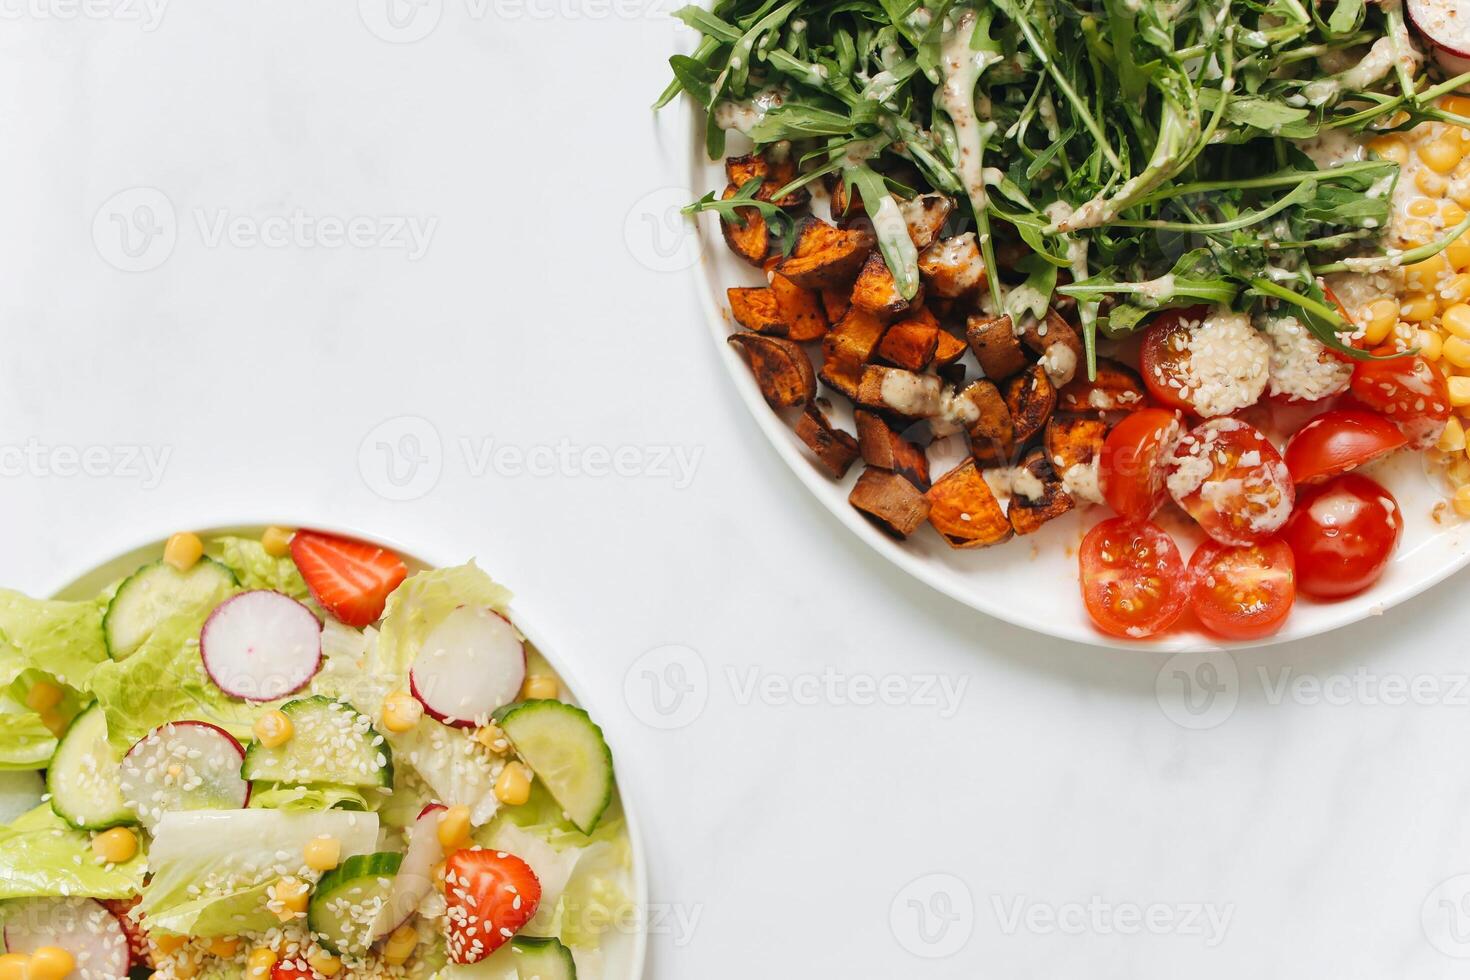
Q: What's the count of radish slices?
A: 6